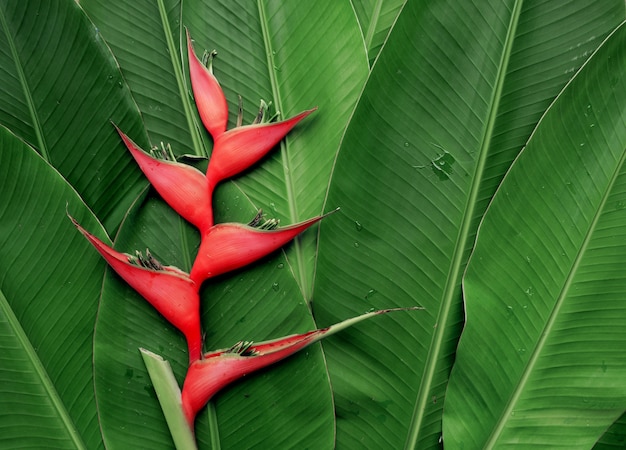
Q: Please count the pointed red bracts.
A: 6